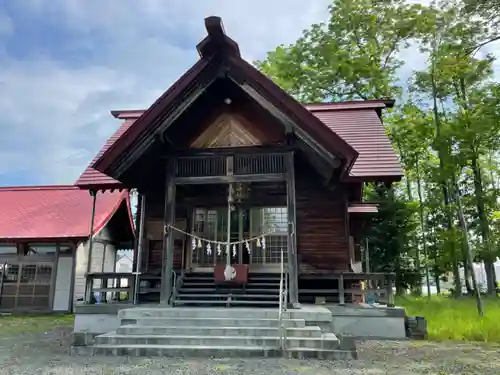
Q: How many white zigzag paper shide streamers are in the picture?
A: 6